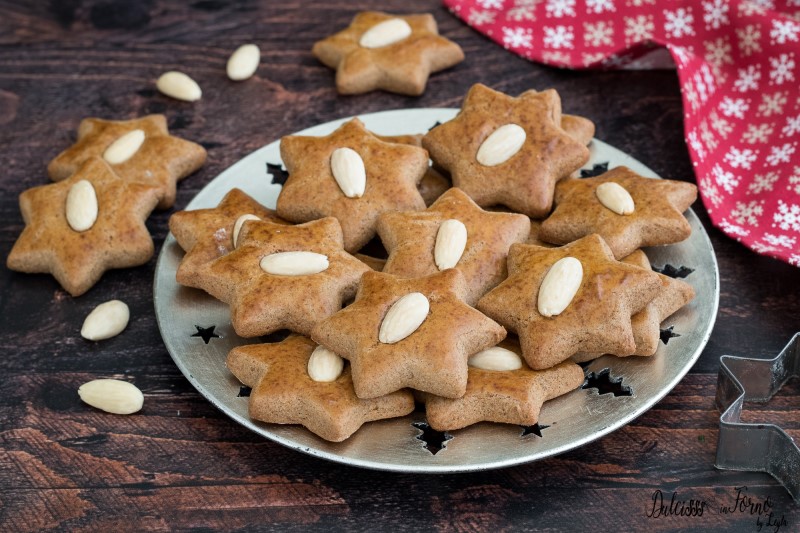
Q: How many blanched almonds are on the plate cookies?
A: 10